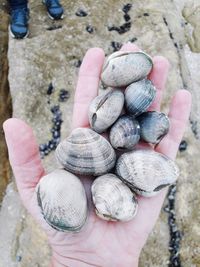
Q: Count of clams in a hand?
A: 9